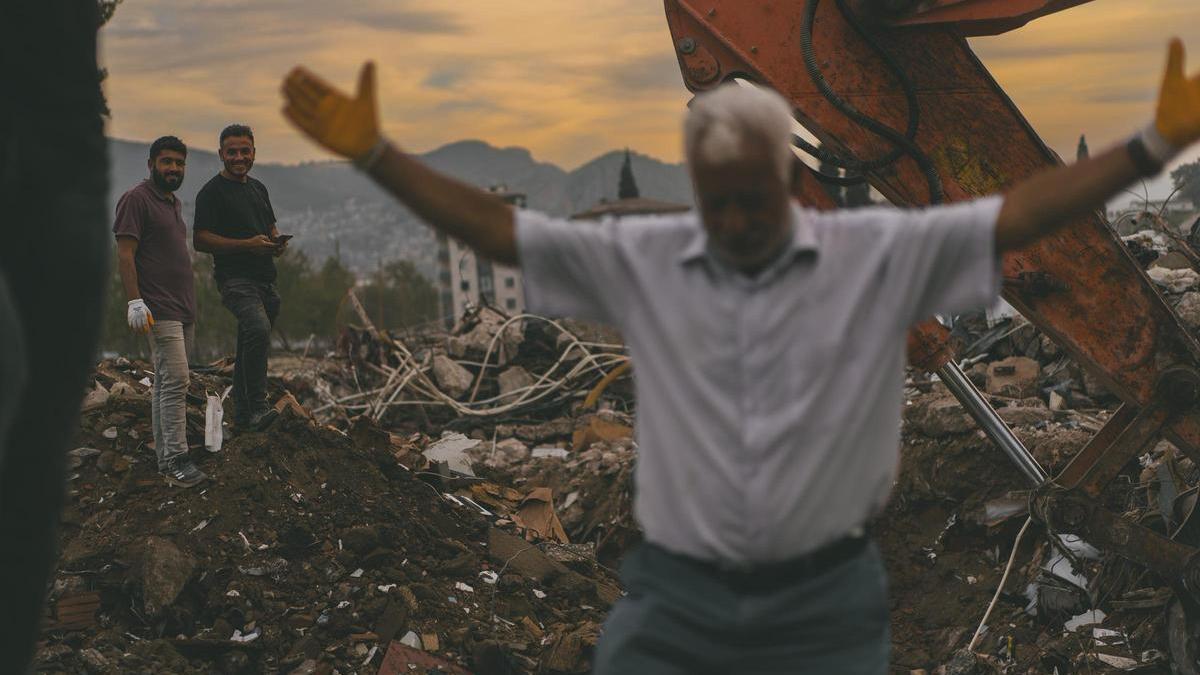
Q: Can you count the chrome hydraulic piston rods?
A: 1